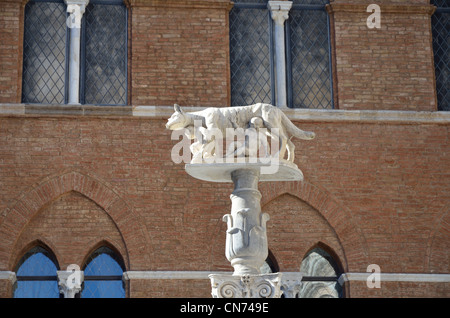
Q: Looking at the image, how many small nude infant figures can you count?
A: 2